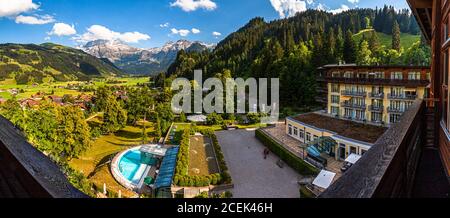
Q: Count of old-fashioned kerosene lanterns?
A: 0